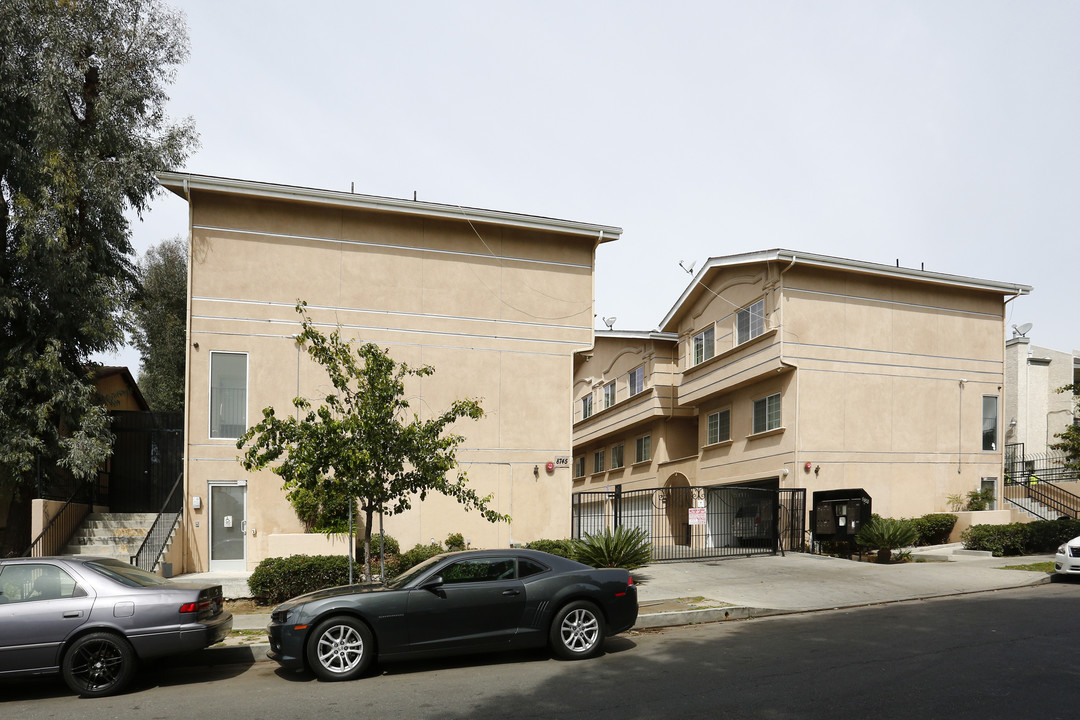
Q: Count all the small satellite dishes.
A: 3